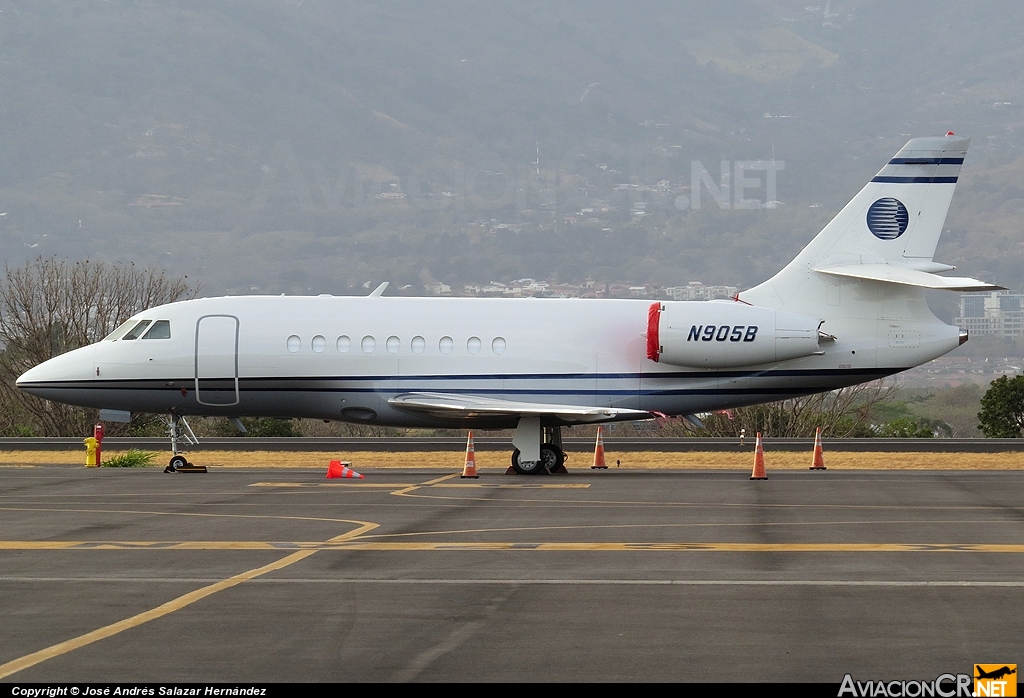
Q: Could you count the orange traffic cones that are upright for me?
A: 4